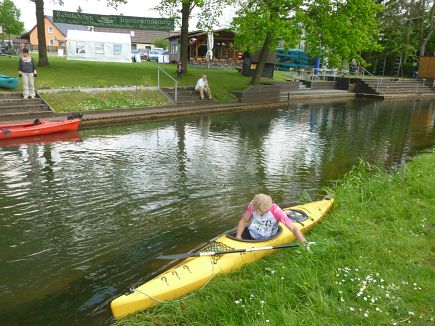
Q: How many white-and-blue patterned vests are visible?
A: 1